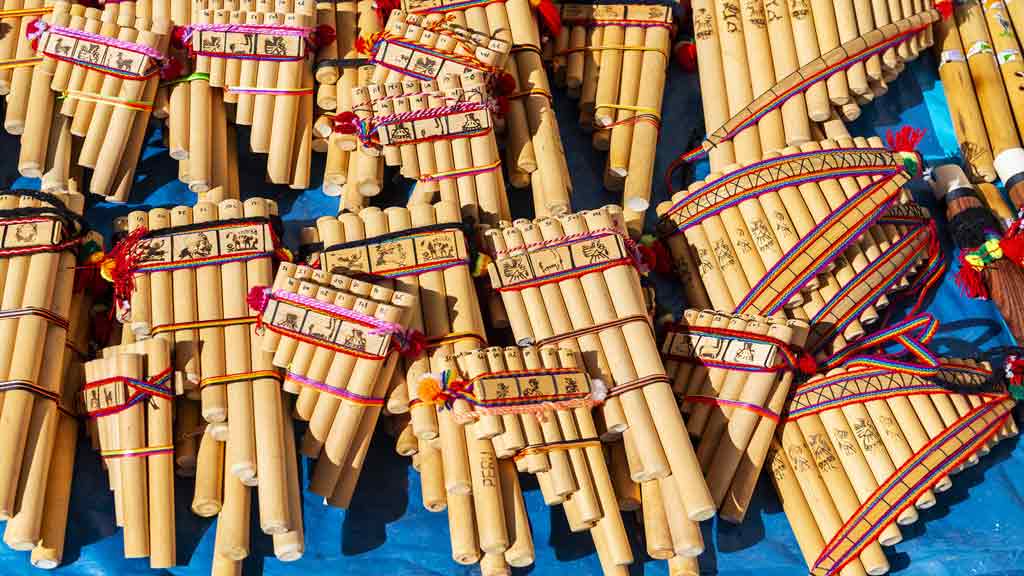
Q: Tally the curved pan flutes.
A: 4